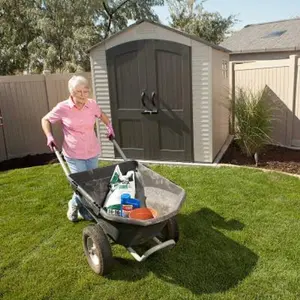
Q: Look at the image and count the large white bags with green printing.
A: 1